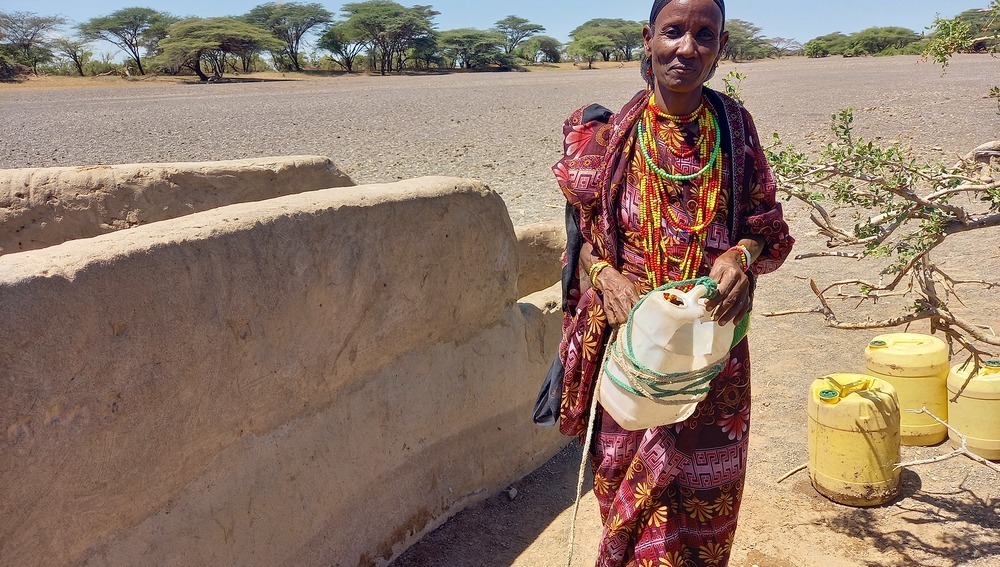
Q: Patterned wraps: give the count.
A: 1